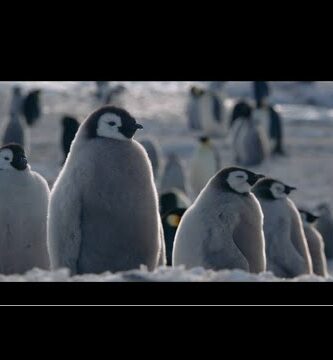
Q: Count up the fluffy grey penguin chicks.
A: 5